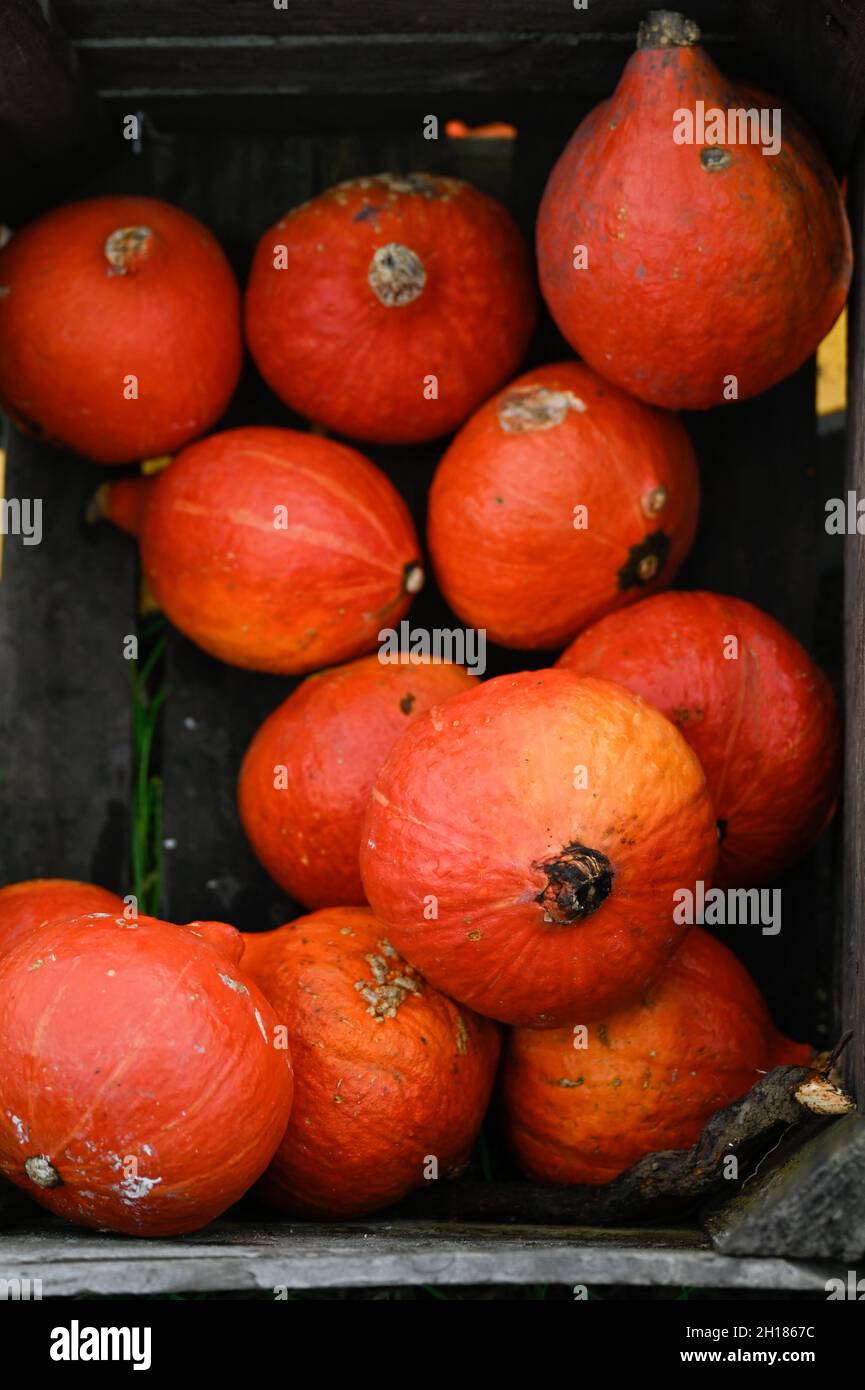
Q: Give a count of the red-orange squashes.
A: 12